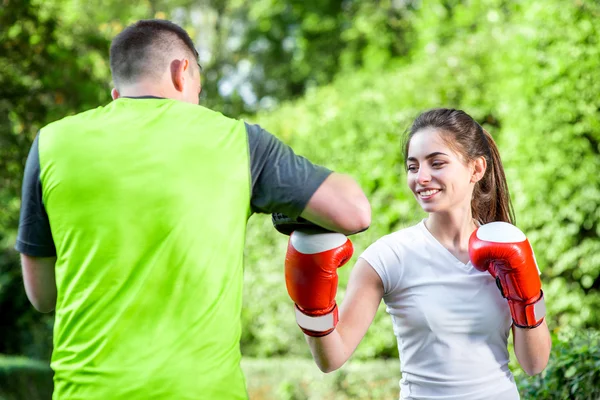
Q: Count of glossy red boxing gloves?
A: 2